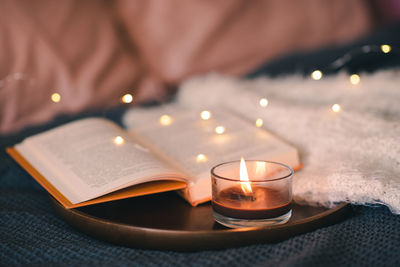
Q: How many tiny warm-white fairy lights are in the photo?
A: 13